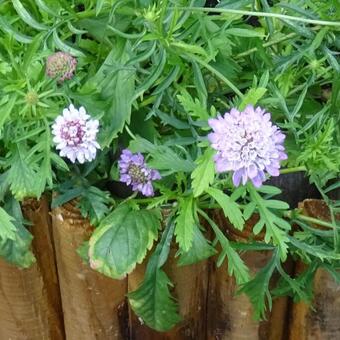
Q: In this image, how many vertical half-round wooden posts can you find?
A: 5